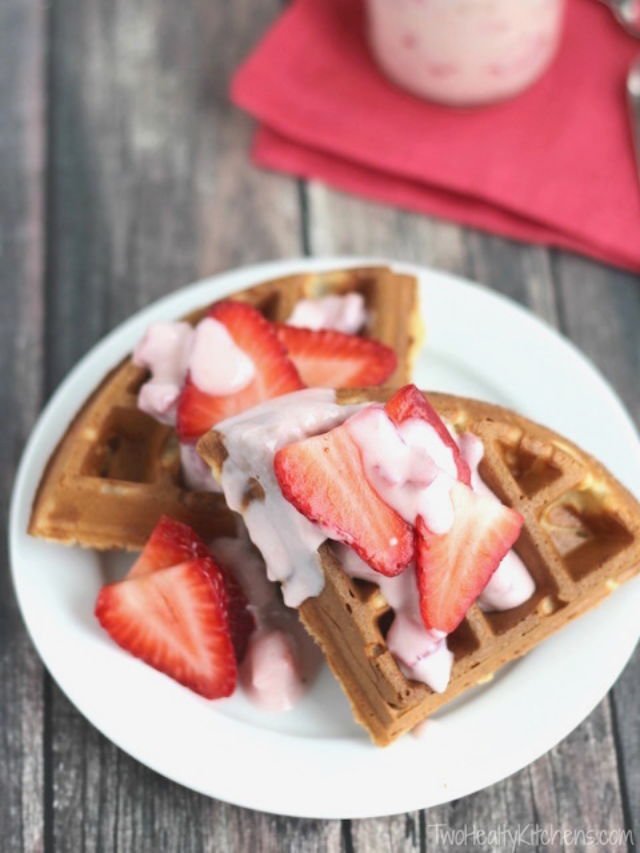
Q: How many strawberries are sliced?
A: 7